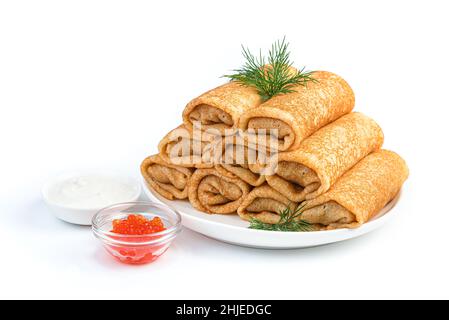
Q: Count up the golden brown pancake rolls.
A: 9